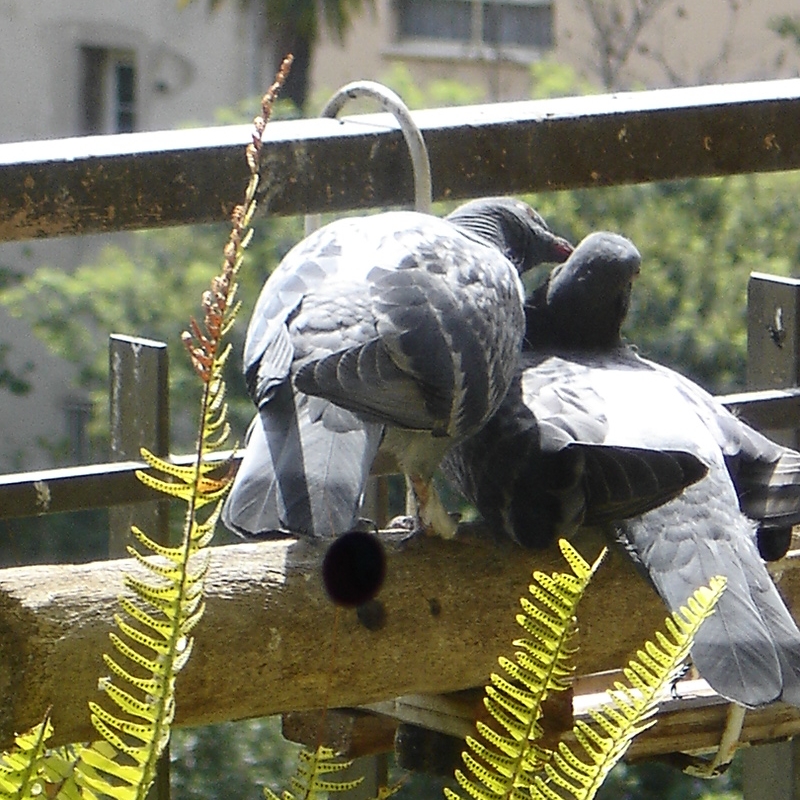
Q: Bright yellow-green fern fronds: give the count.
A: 5